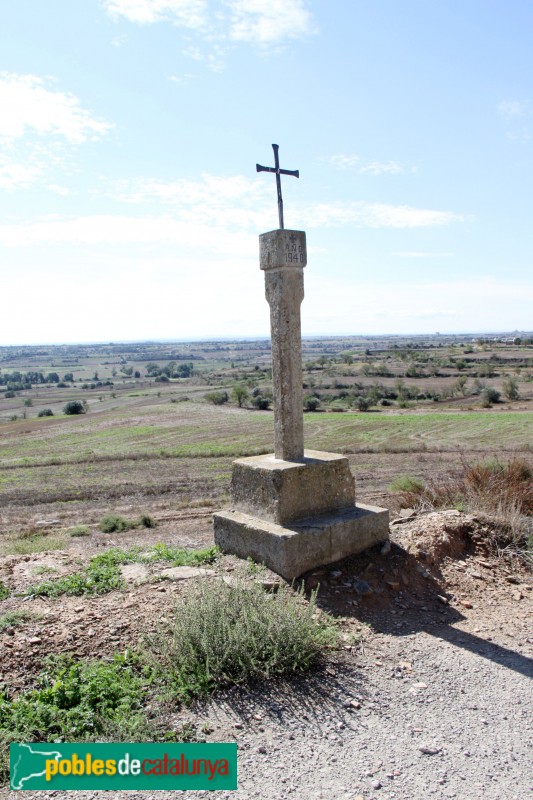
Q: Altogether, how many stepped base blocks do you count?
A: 2